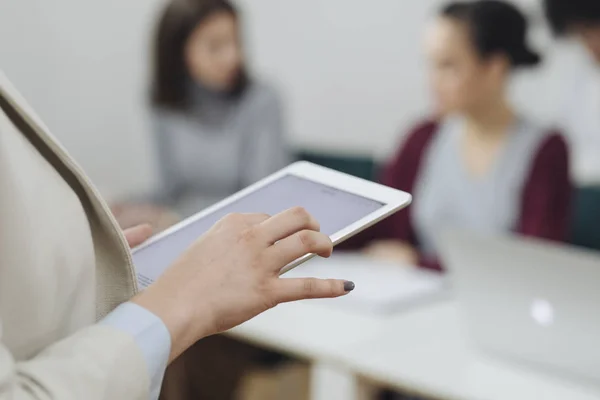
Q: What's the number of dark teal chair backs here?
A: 2